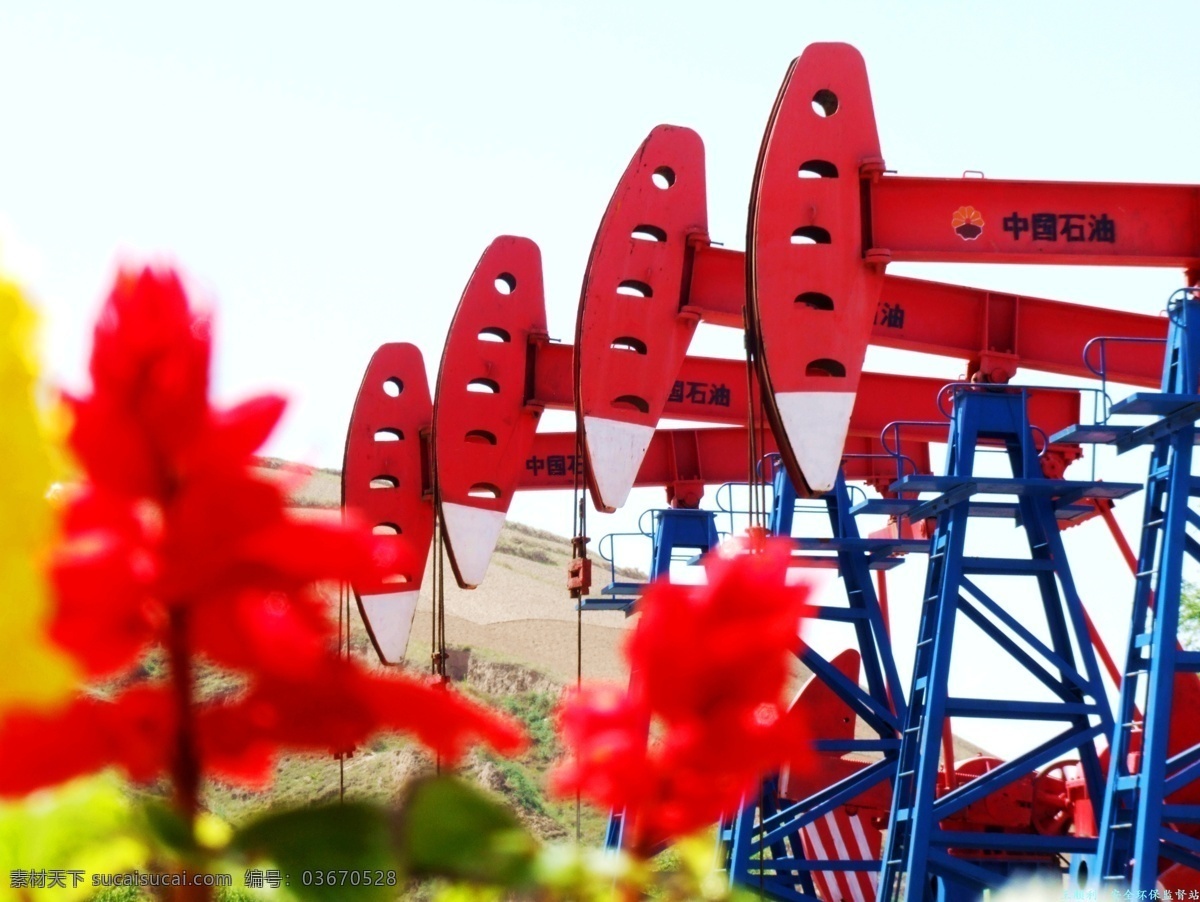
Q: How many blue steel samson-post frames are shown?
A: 4